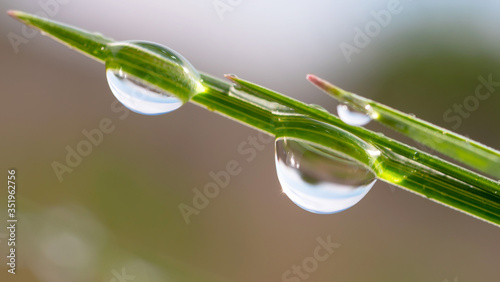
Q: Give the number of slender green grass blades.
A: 3